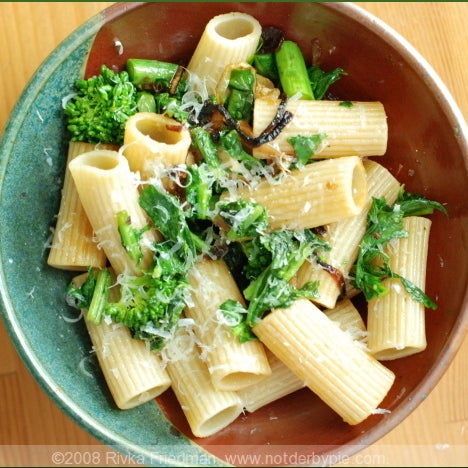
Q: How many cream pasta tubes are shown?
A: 13